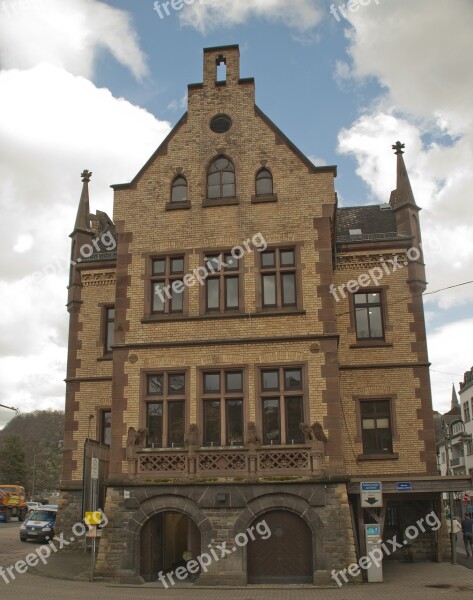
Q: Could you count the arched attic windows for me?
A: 3